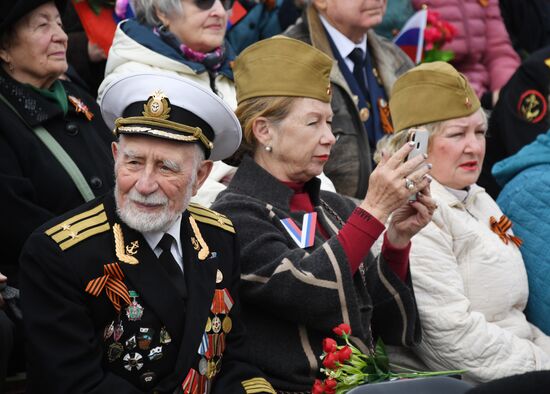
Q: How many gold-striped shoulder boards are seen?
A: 2